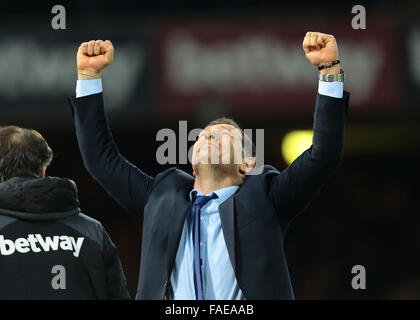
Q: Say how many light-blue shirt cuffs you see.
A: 2